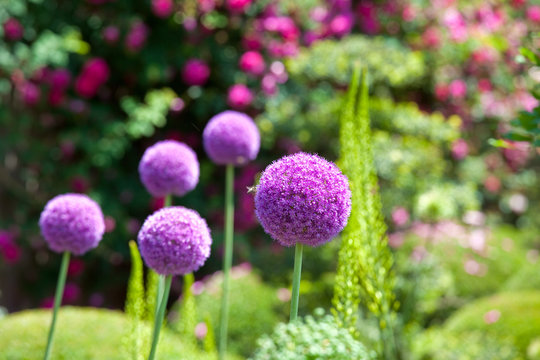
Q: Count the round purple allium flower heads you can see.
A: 5